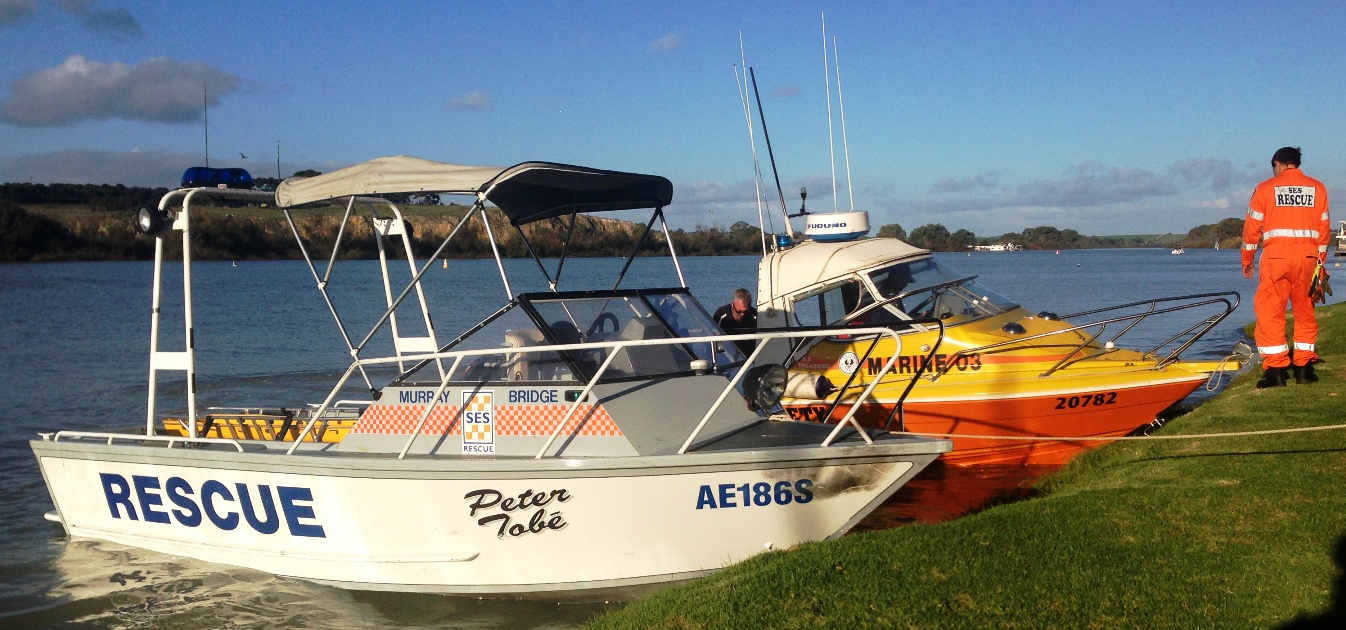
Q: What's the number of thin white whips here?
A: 4